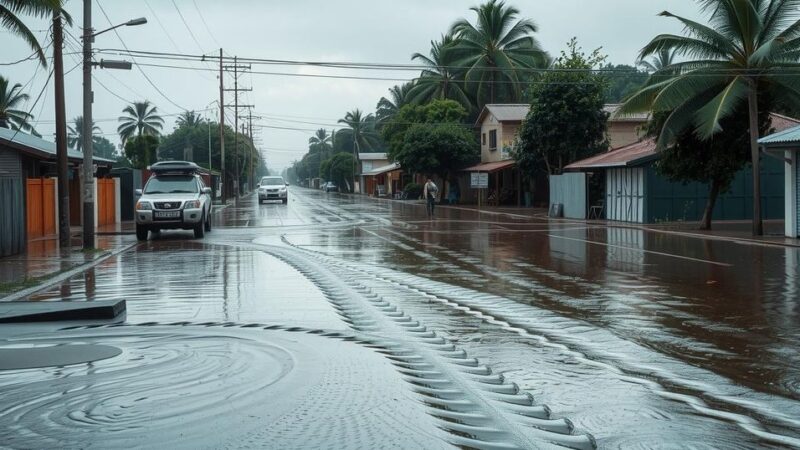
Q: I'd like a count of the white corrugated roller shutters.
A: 1